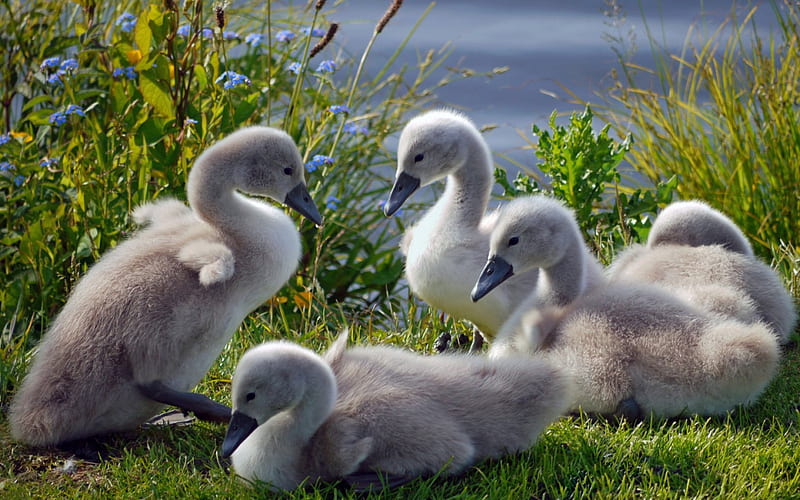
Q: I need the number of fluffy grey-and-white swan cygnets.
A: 5